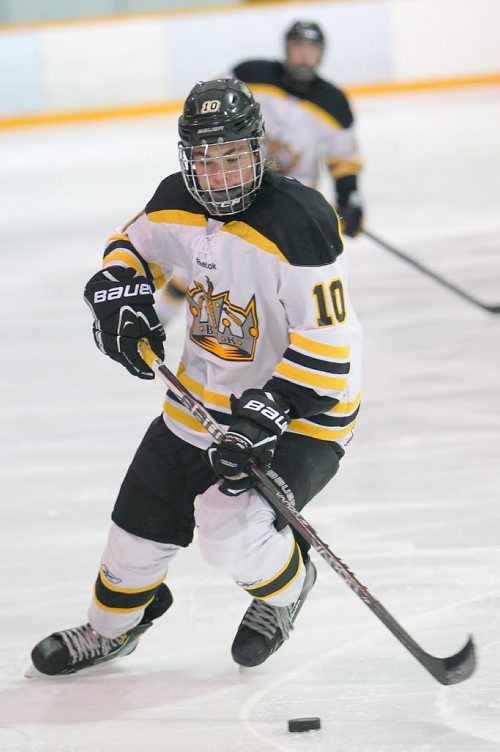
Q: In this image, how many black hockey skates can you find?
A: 2